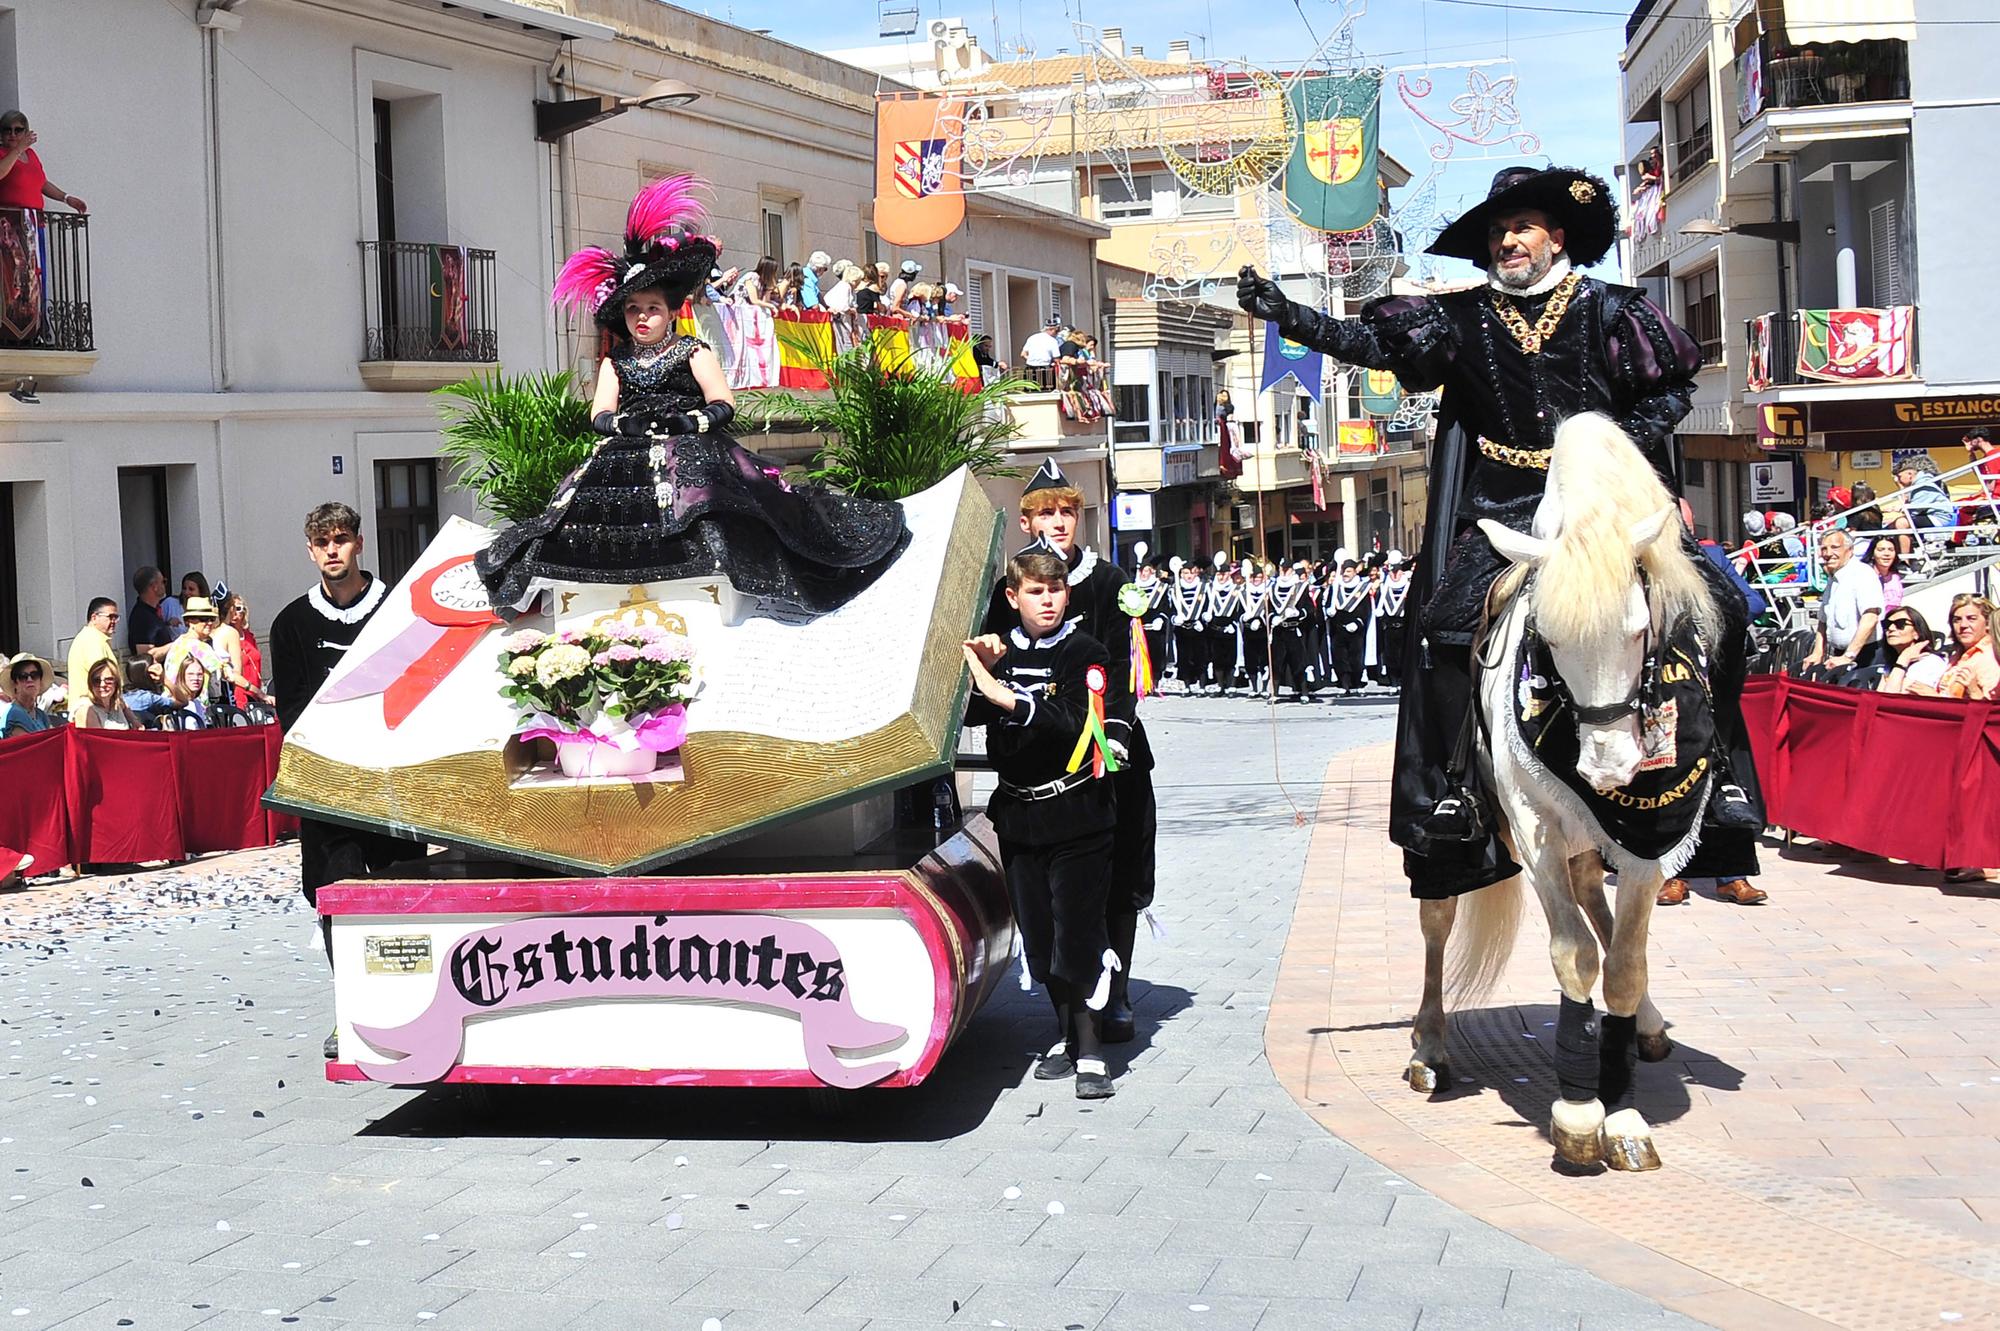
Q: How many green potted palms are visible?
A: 2